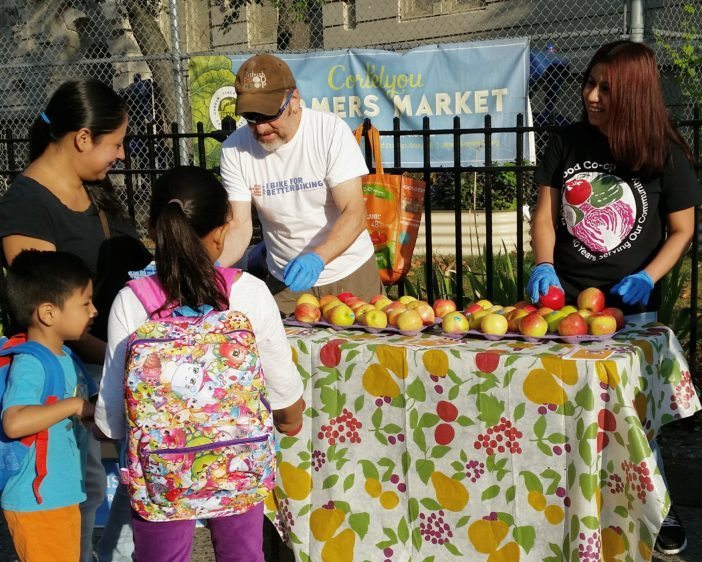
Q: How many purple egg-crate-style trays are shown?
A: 2